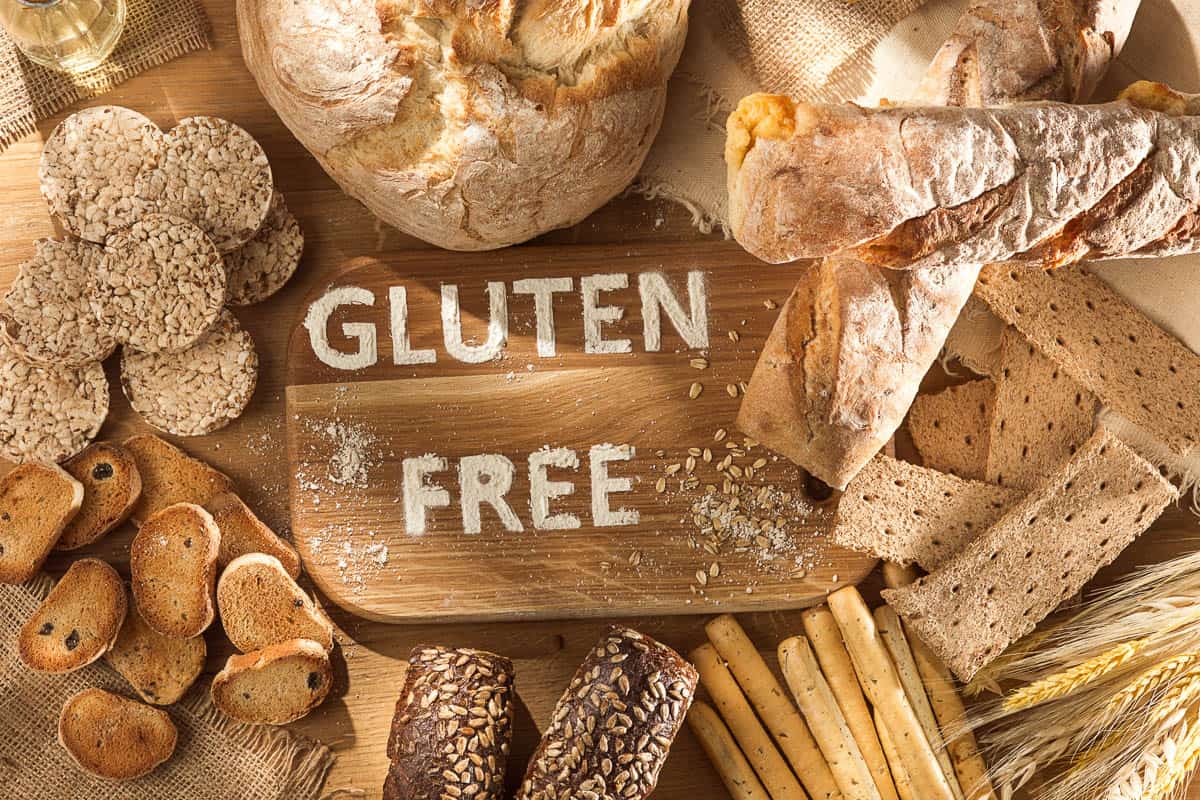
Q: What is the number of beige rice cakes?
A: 7